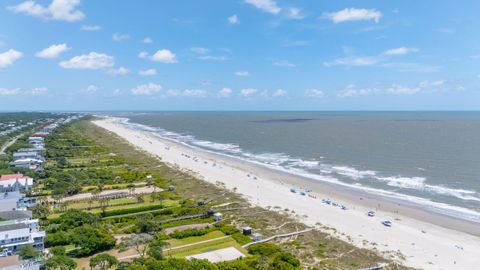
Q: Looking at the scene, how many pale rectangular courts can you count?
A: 1